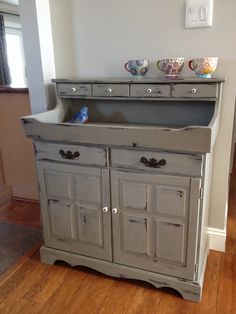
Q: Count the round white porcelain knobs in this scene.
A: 6